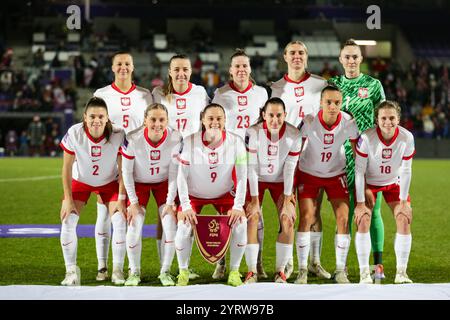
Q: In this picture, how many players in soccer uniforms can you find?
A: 11